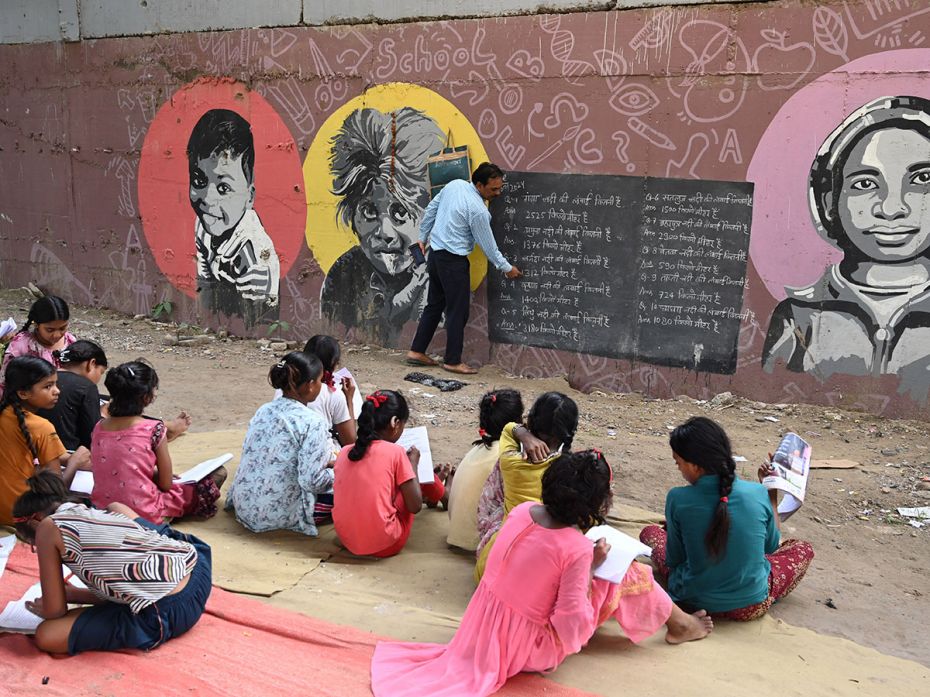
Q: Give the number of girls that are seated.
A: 12